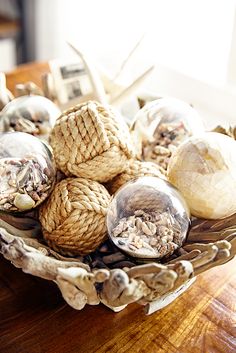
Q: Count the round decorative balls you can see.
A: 8